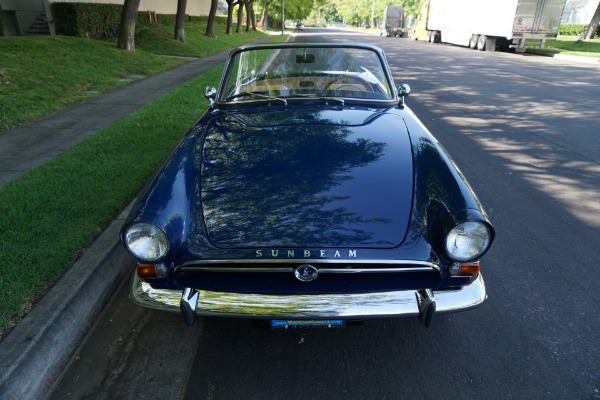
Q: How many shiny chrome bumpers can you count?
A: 1